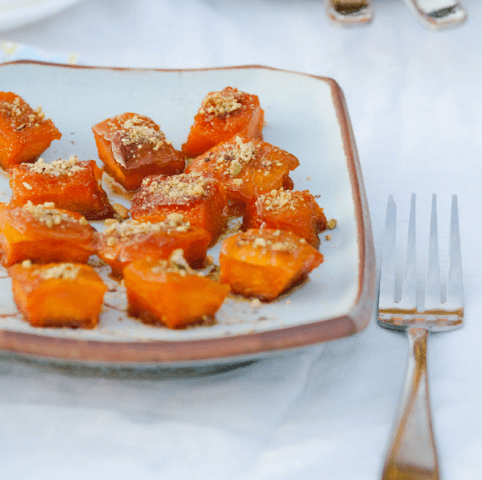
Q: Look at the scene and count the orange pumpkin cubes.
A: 12